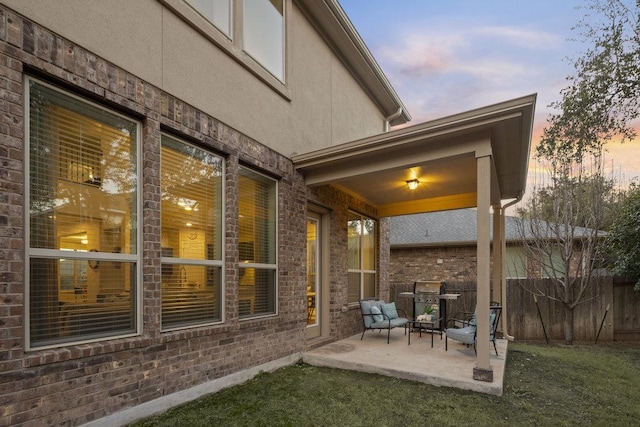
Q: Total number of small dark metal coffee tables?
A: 1